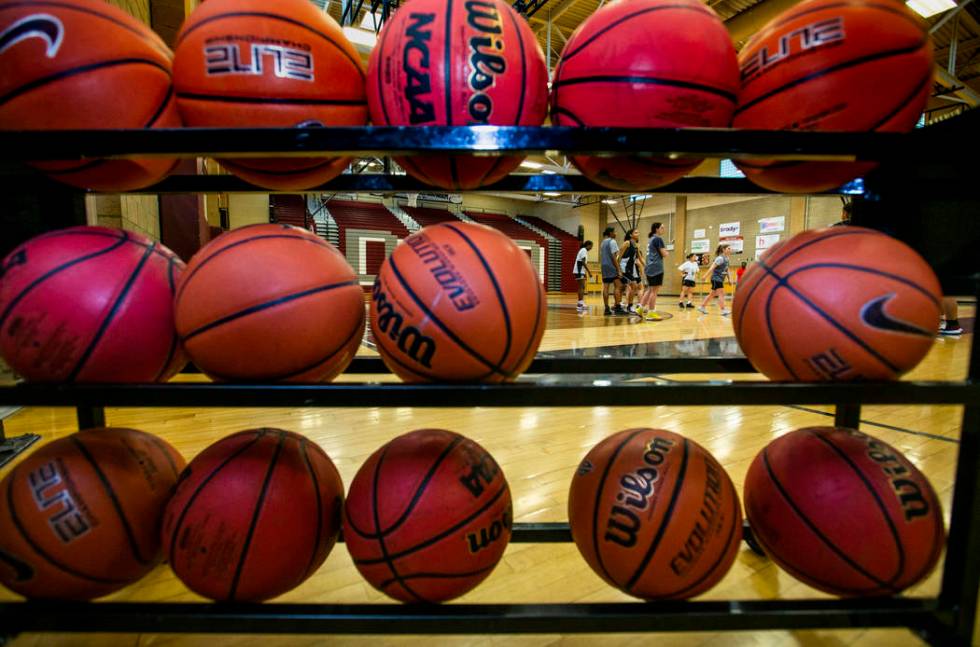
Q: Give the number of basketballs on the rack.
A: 14